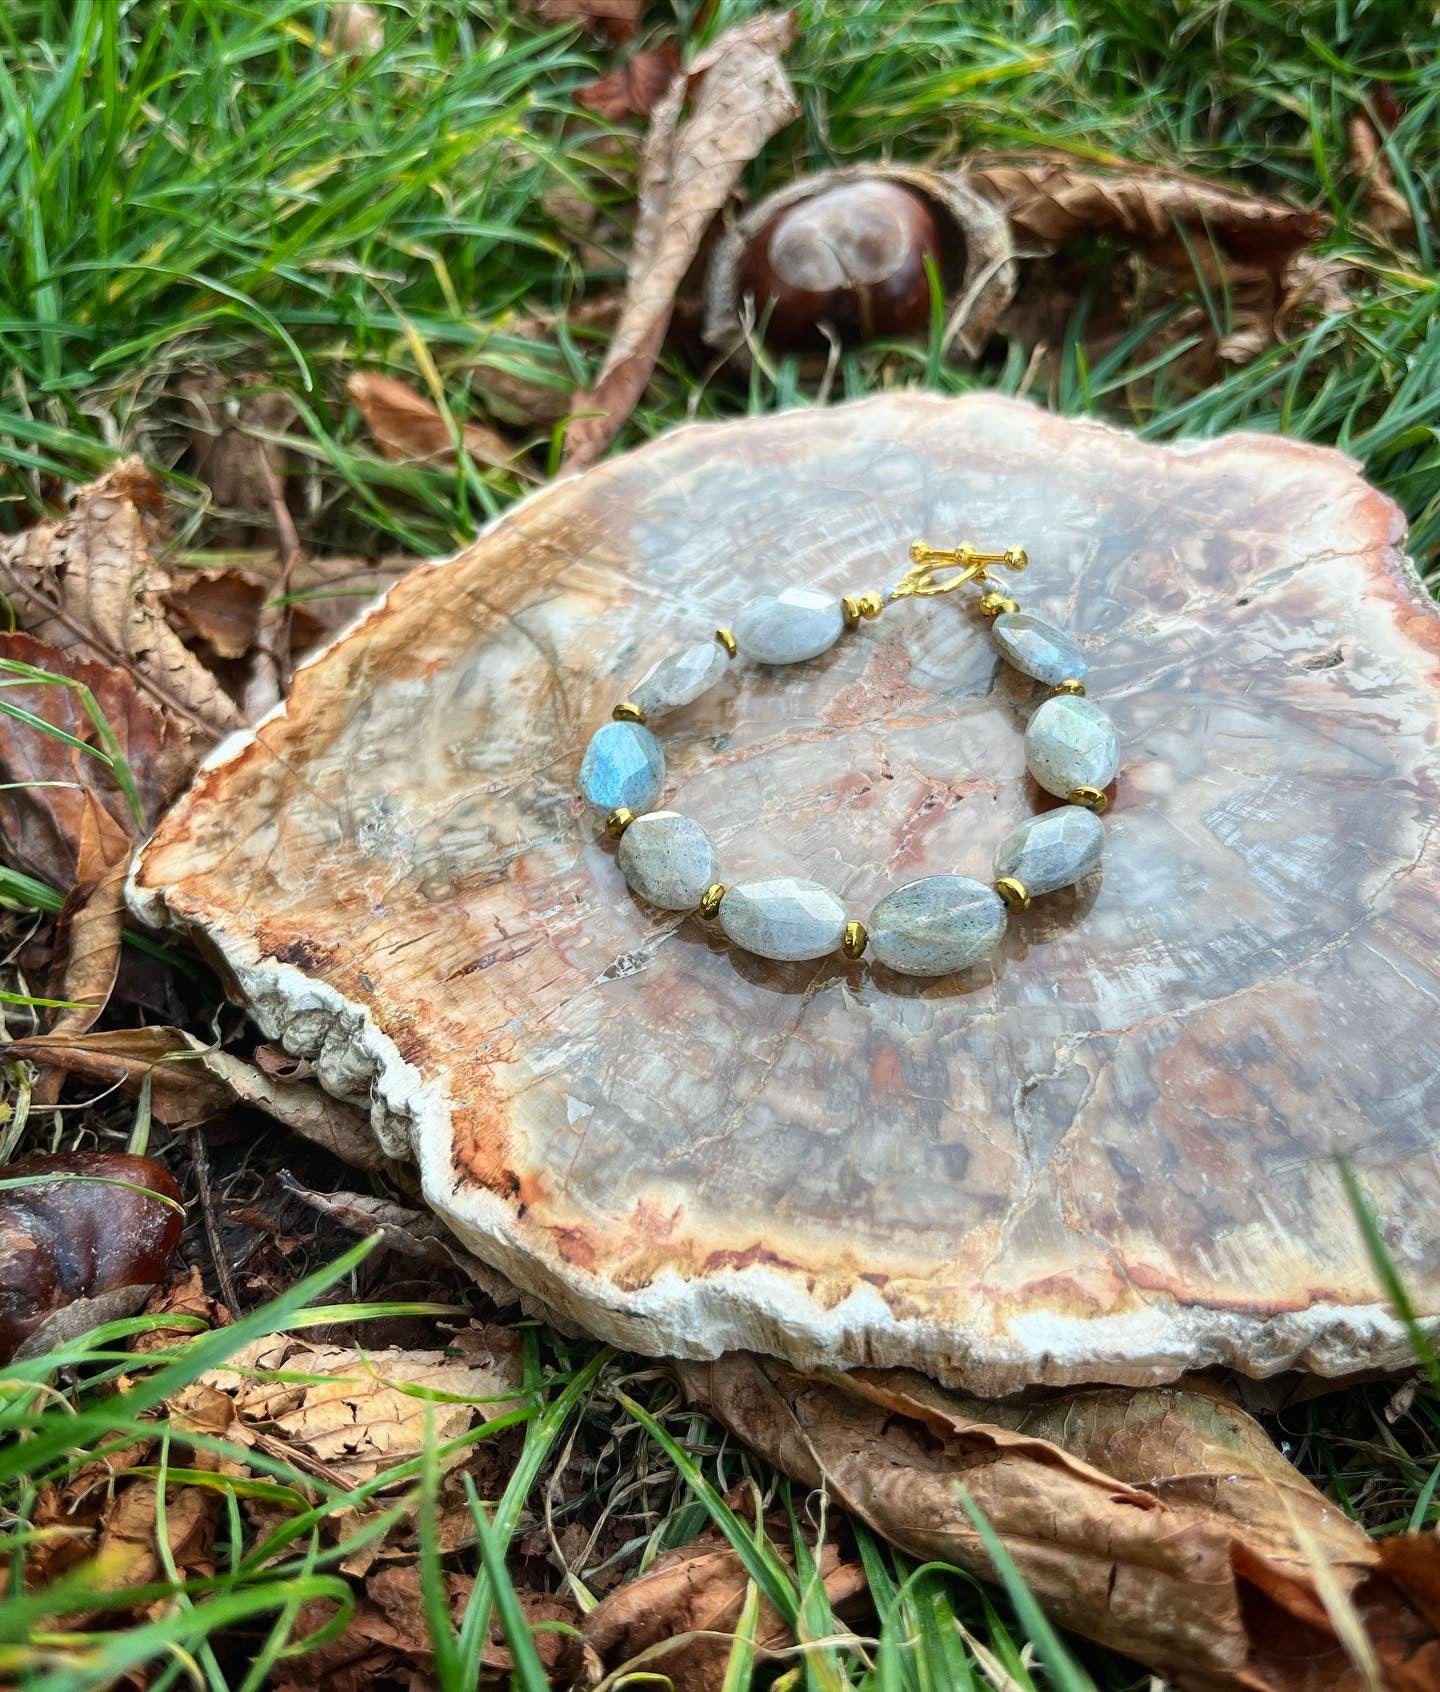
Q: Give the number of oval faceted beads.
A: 9